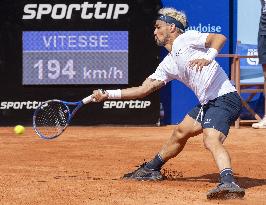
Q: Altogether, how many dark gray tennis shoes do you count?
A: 2